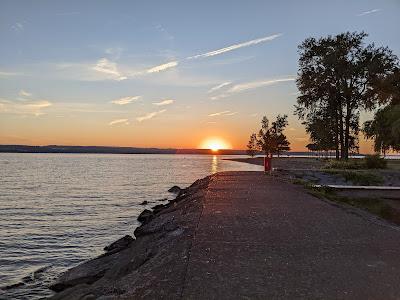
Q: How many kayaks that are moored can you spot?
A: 0